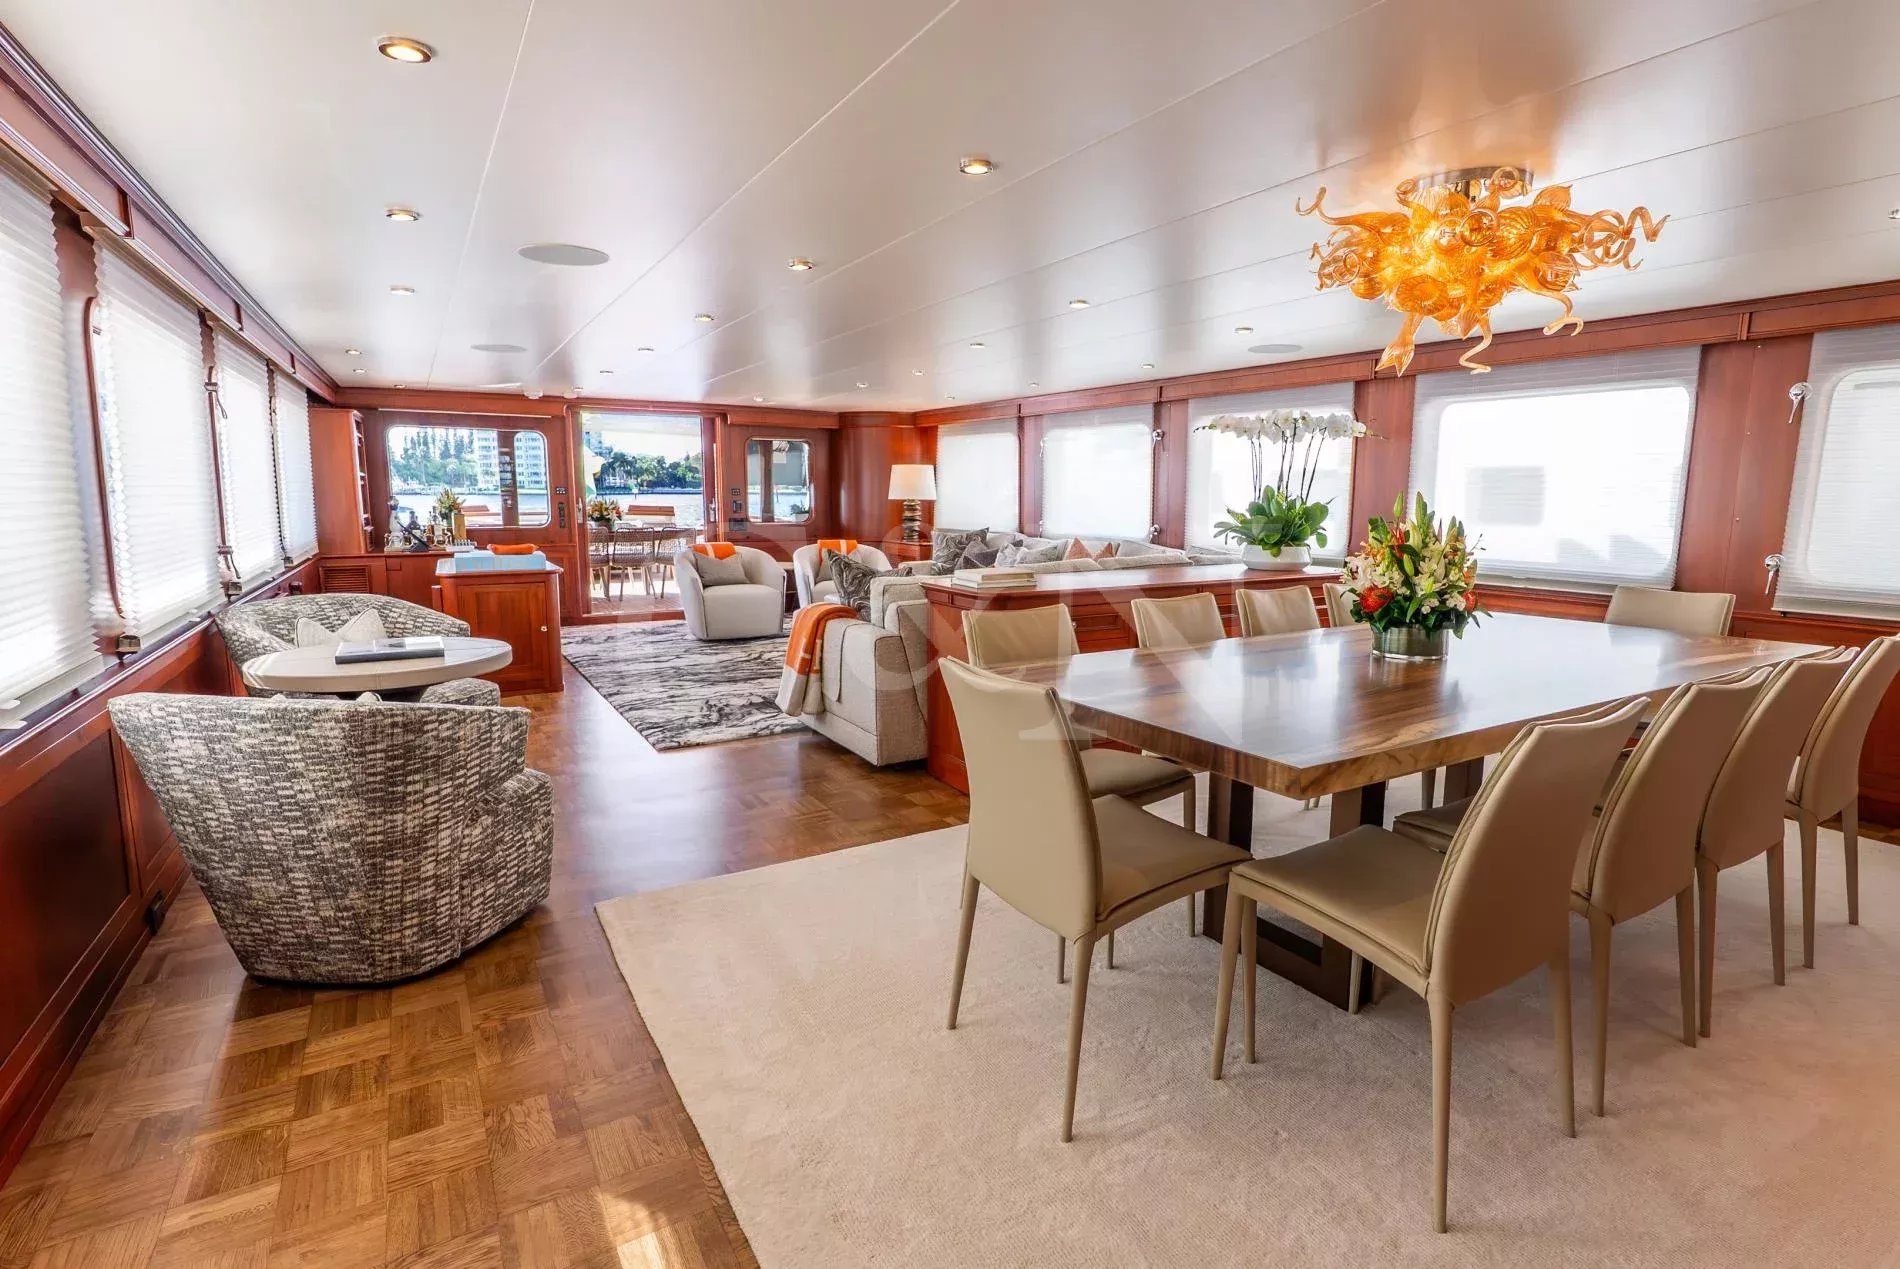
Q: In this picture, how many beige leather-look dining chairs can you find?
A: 10